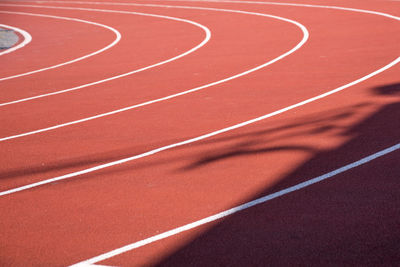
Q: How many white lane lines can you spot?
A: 6